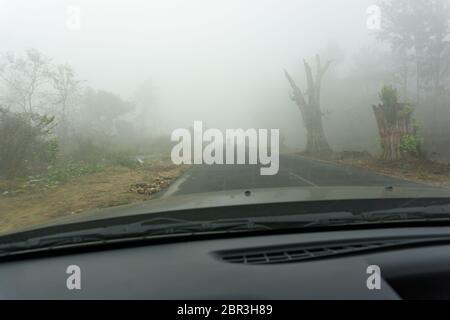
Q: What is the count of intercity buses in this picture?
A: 0